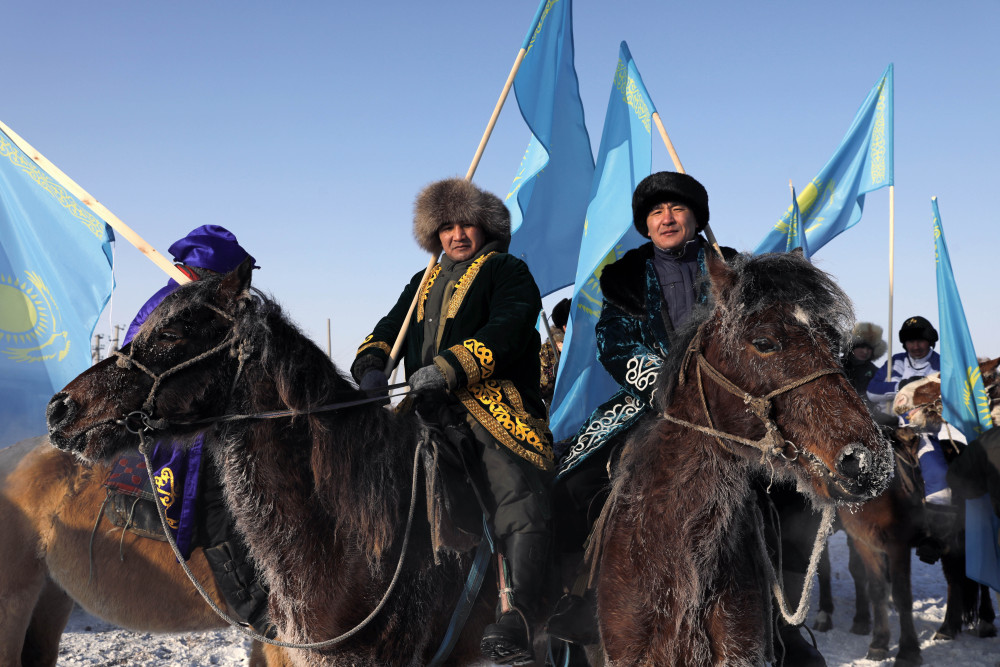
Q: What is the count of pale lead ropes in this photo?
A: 2